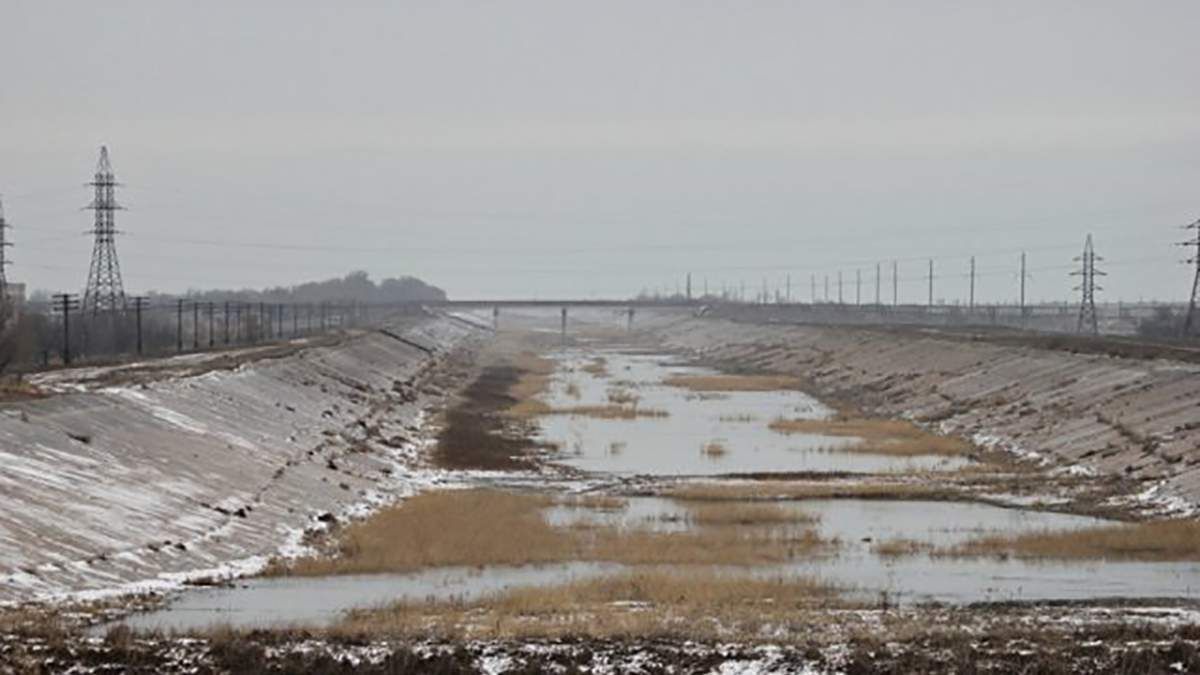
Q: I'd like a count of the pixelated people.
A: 0